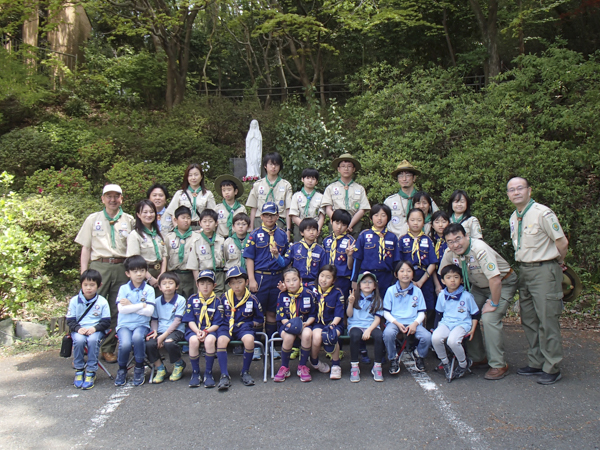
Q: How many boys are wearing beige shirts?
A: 7